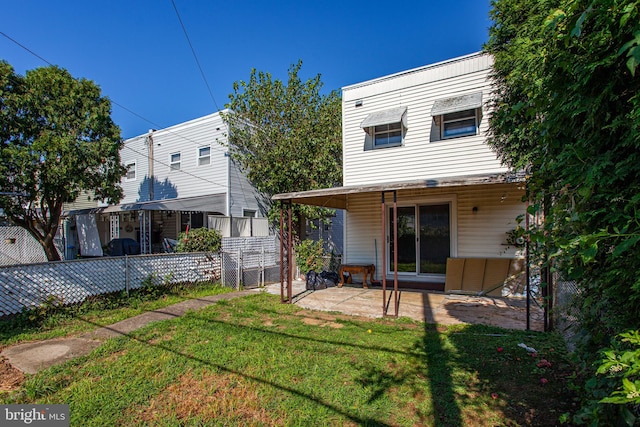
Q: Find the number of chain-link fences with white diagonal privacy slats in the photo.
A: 1